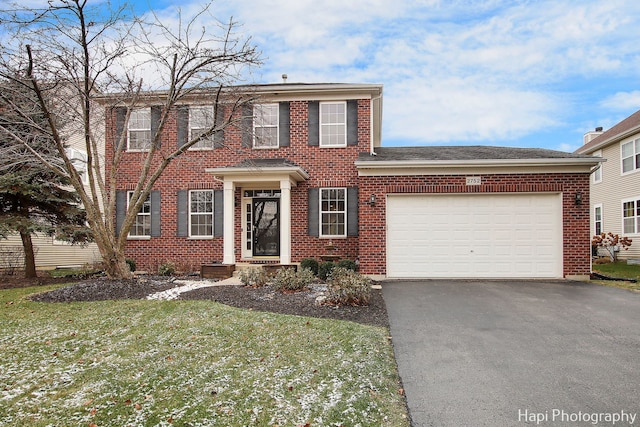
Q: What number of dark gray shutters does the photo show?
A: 14